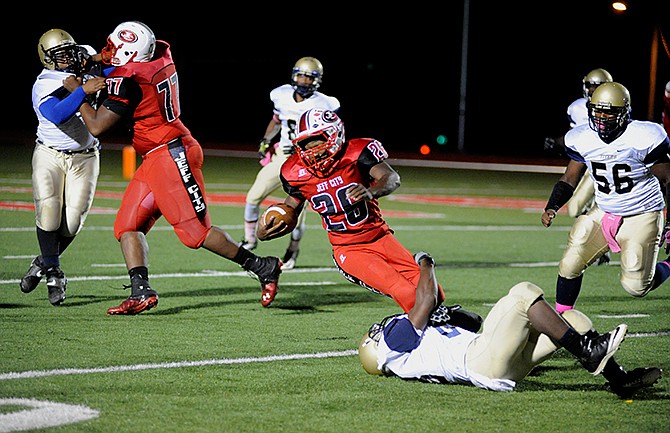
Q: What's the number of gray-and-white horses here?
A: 0